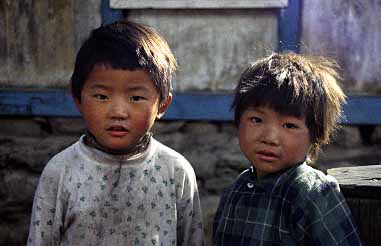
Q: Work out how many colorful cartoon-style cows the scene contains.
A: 0